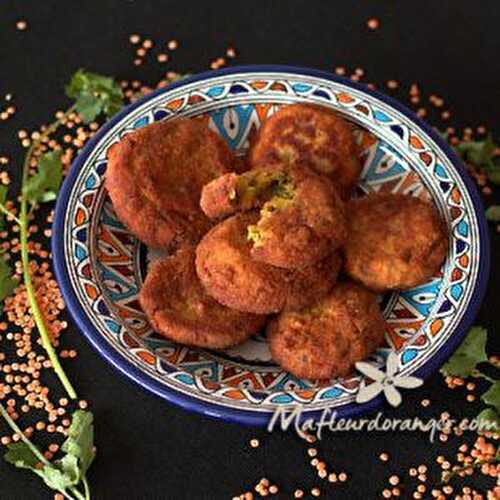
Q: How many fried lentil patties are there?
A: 7